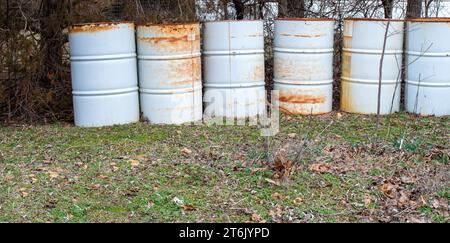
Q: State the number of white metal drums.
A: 6